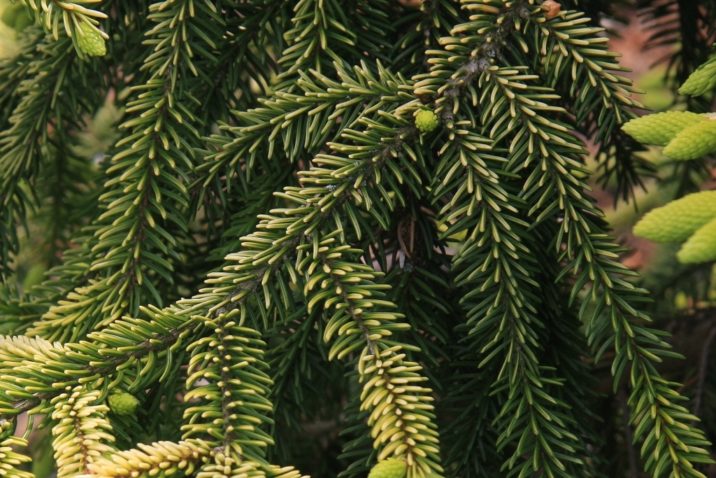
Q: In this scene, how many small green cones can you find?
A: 9